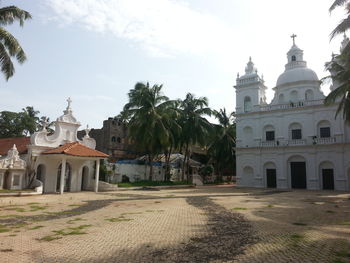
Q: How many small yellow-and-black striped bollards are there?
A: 0